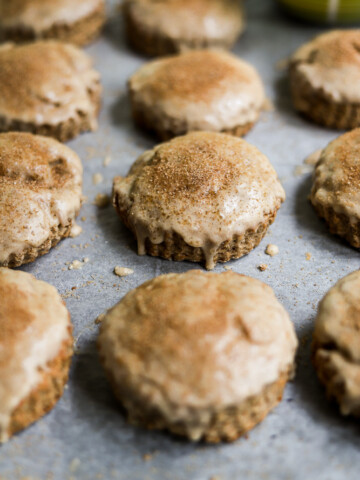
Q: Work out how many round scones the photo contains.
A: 11